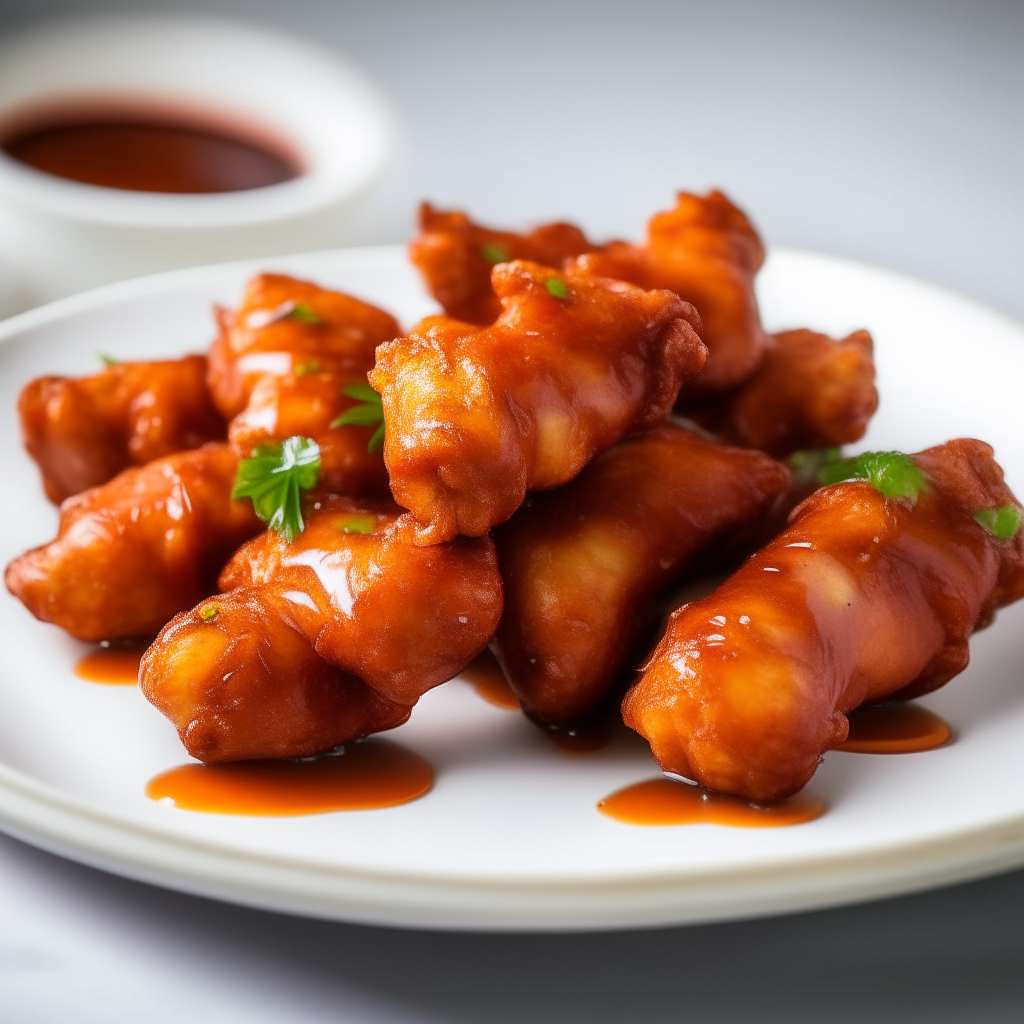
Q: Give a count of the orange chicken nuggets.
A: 10